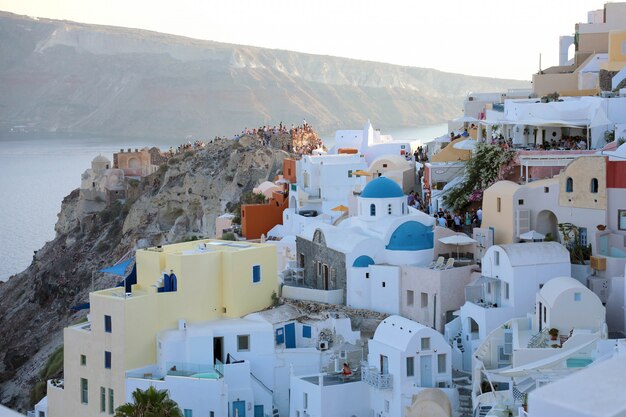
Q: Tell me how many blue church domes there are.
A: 3